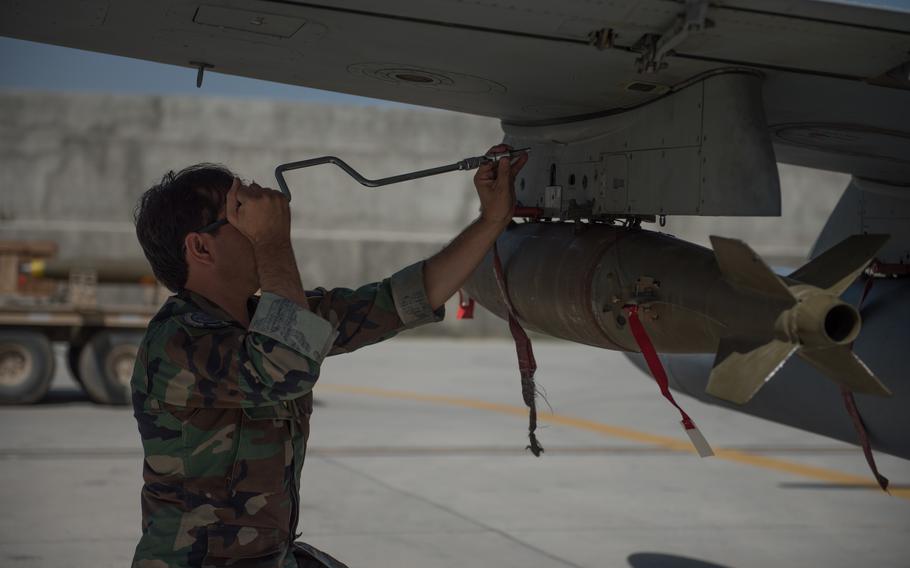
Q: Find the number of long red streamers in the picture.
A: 3